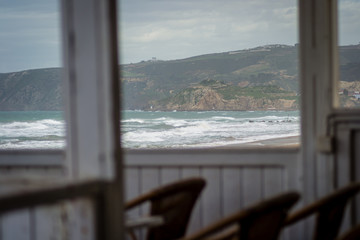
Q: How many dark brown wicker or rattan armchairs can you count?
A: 3